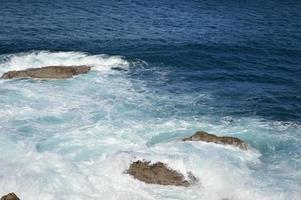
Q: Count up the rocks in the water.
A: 4